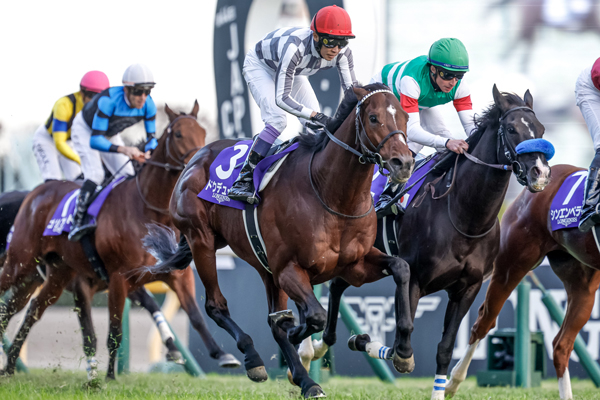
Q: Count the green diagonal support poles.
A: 4